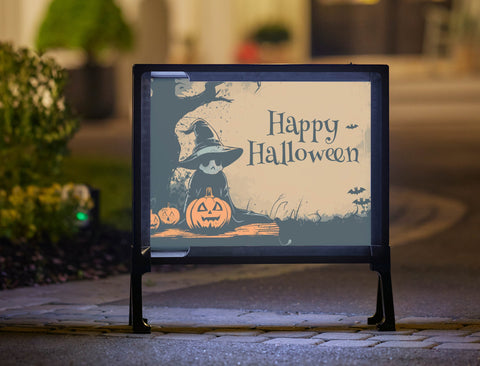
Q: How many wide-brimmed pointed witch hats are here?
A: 1